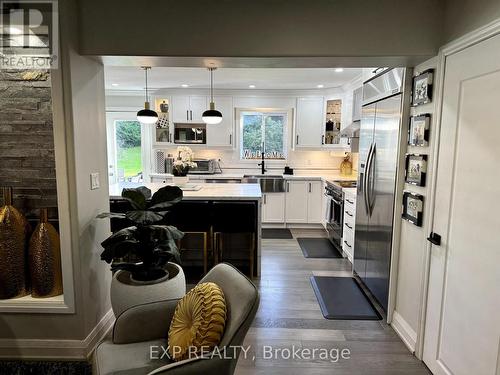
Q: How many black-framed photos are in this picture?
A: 4